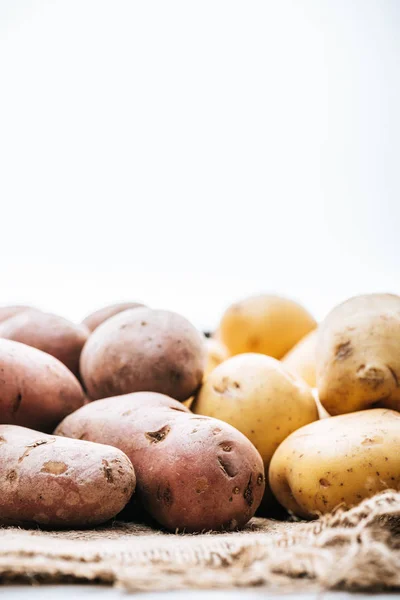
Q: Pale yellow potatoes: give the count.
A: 6